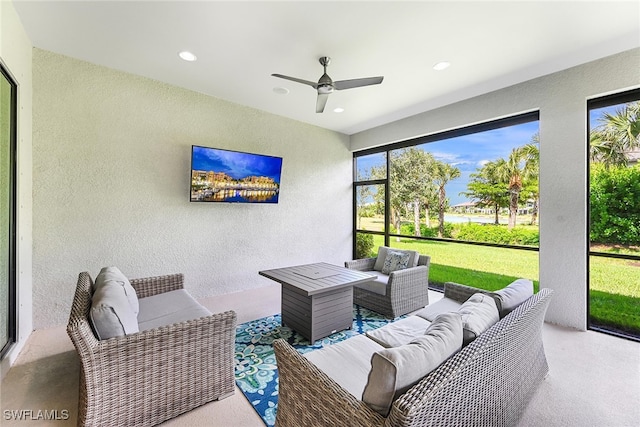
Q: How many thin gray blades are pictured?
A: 3